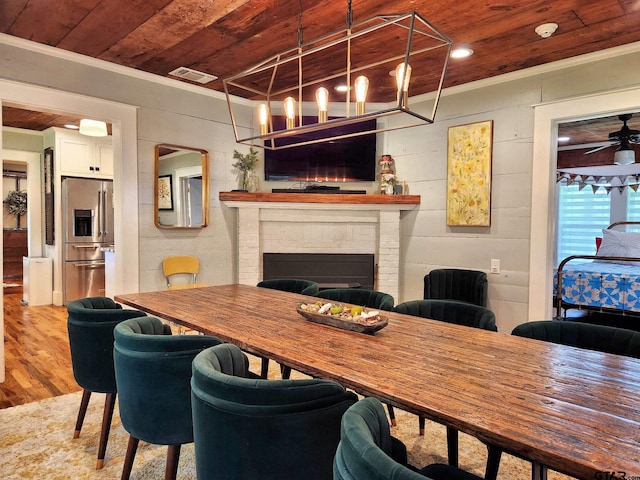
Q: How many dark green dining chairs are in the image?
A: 9